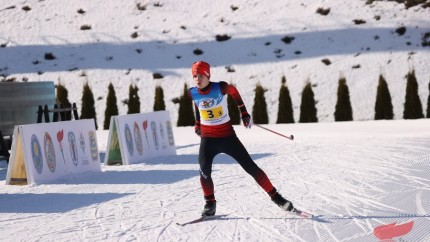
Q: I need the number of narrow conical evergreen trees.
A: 14